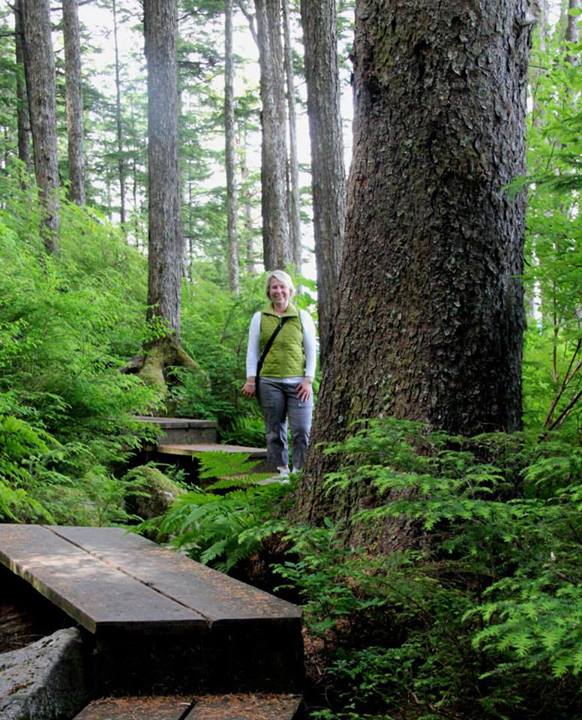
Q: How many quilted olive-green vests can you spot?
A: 1